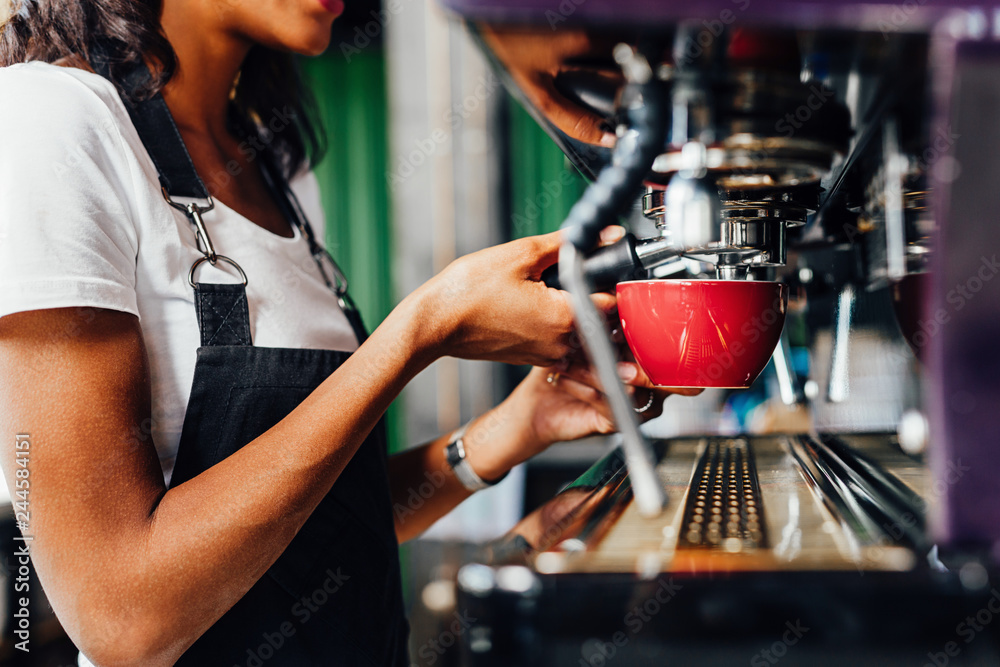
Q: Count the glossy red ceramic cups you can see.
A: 1